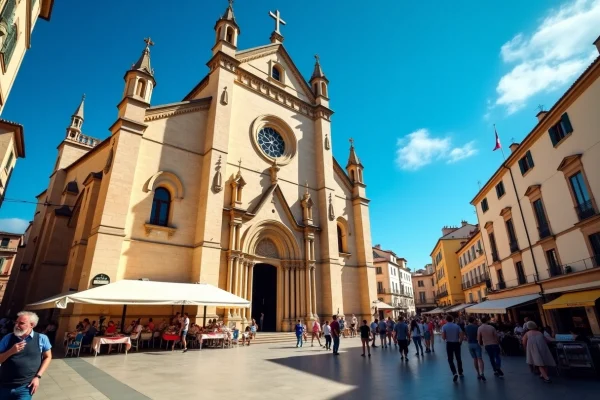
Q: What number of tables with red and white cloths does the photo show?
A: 2